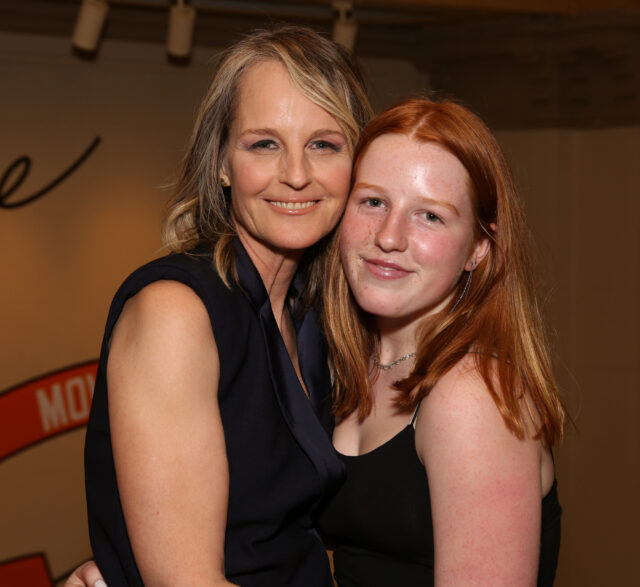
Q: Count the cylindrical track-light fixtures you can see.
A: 3